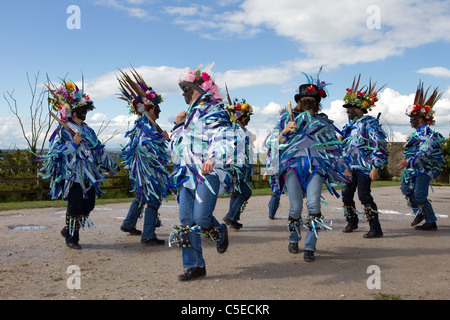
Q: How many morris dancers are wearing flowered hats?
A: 7